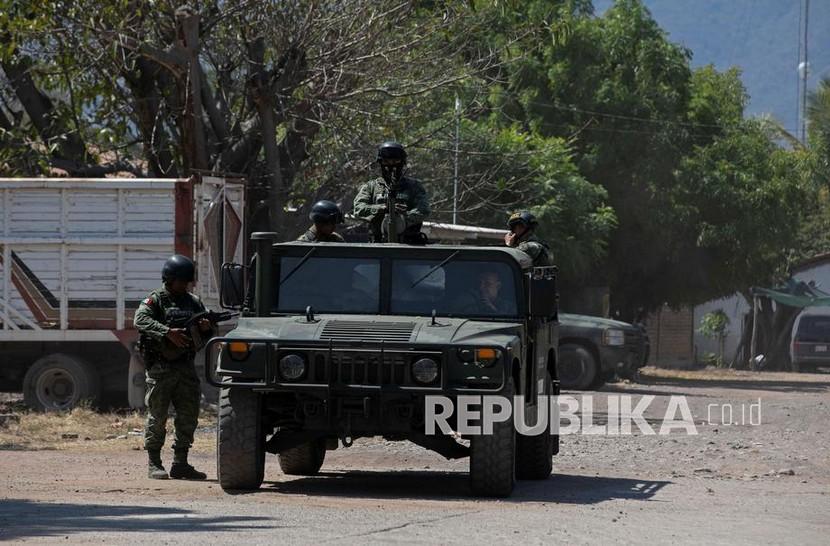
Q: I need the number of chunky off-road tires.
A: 4